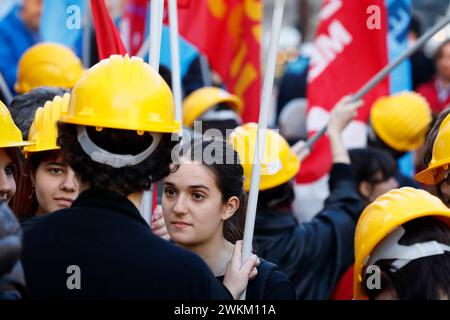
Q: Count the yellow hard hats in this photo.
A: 9